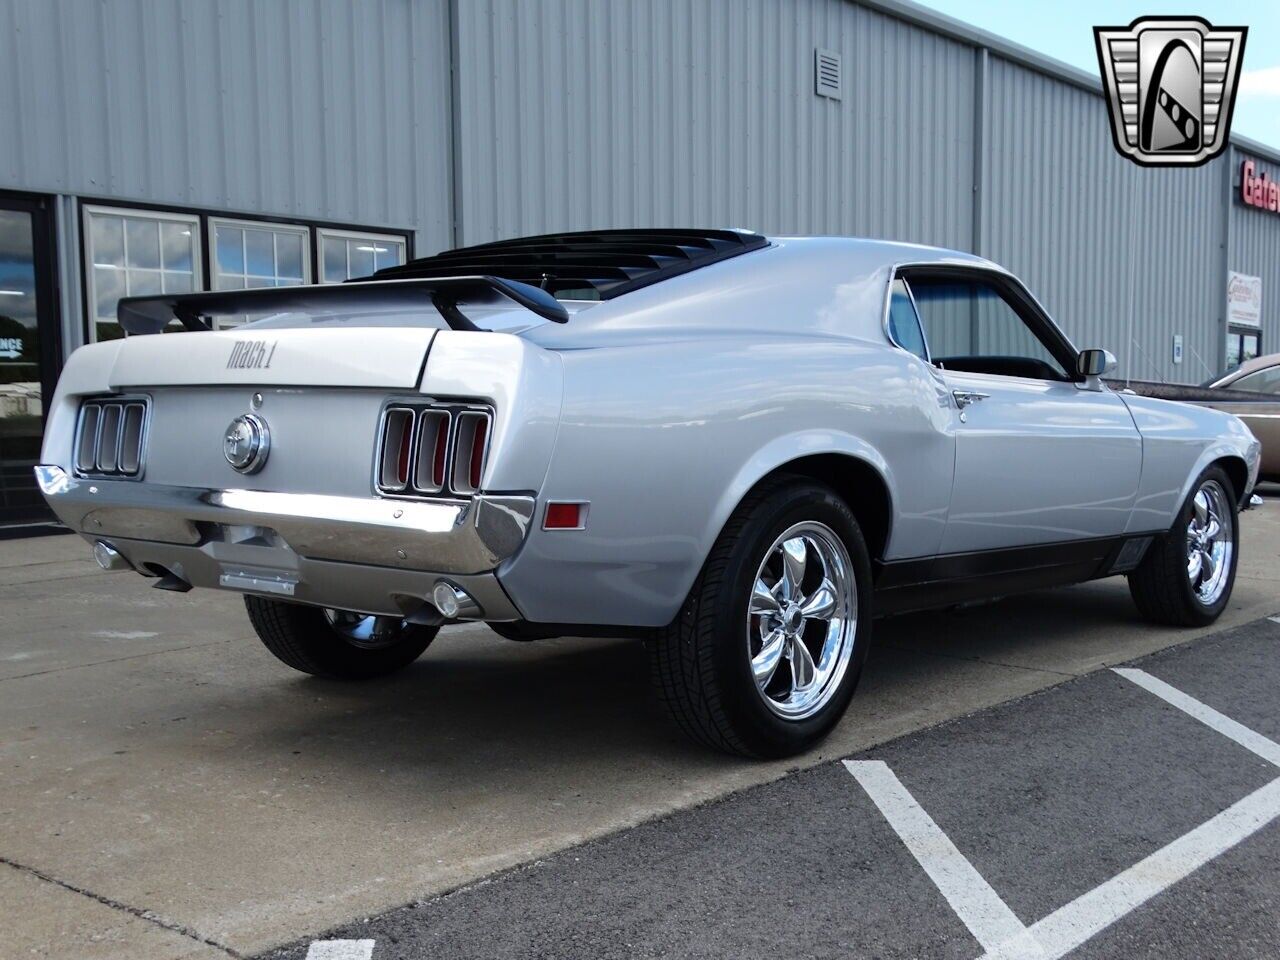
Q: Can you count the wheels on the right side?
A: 2